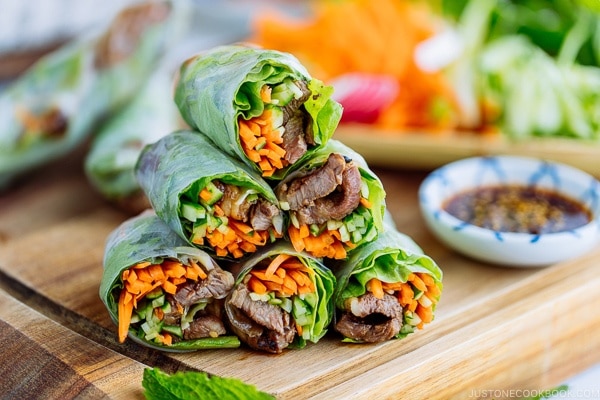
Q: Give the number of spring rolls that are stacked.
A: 6